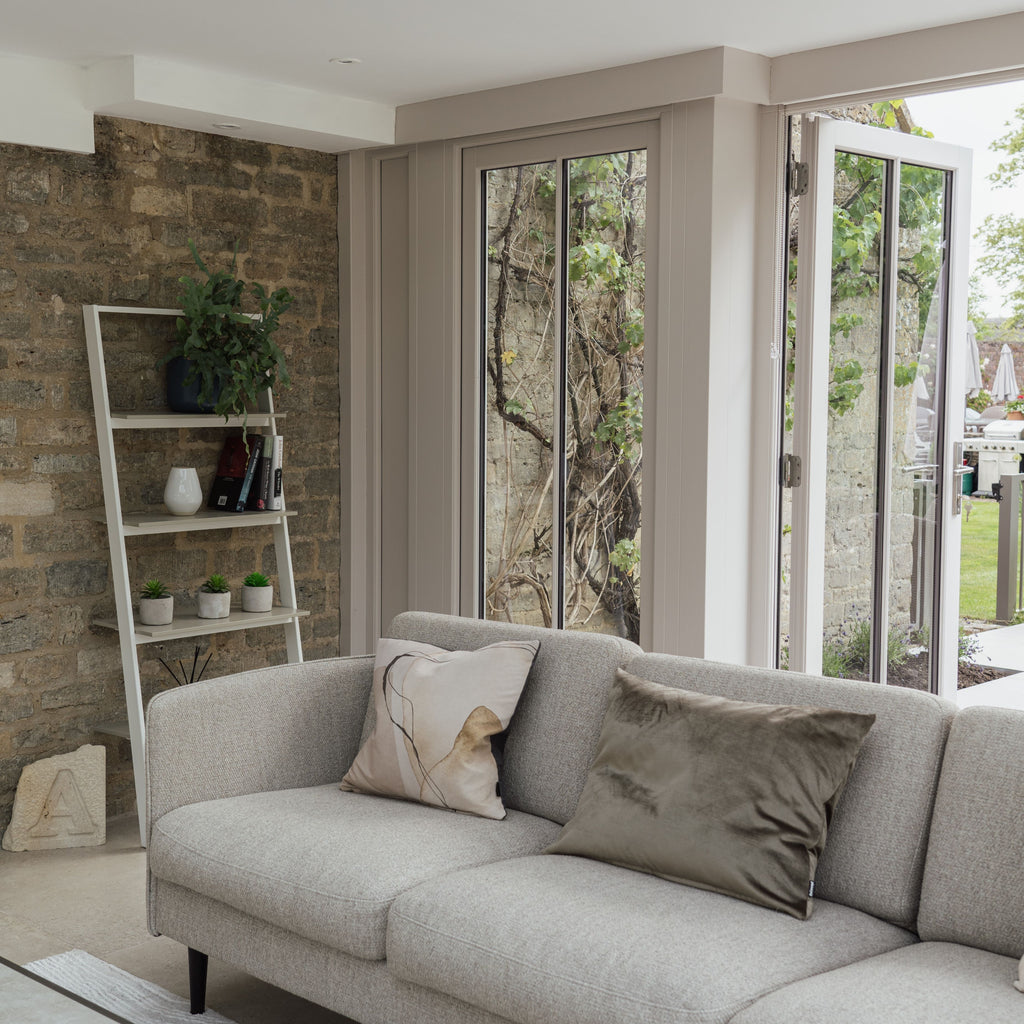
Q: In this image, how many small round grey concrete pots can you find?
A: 3